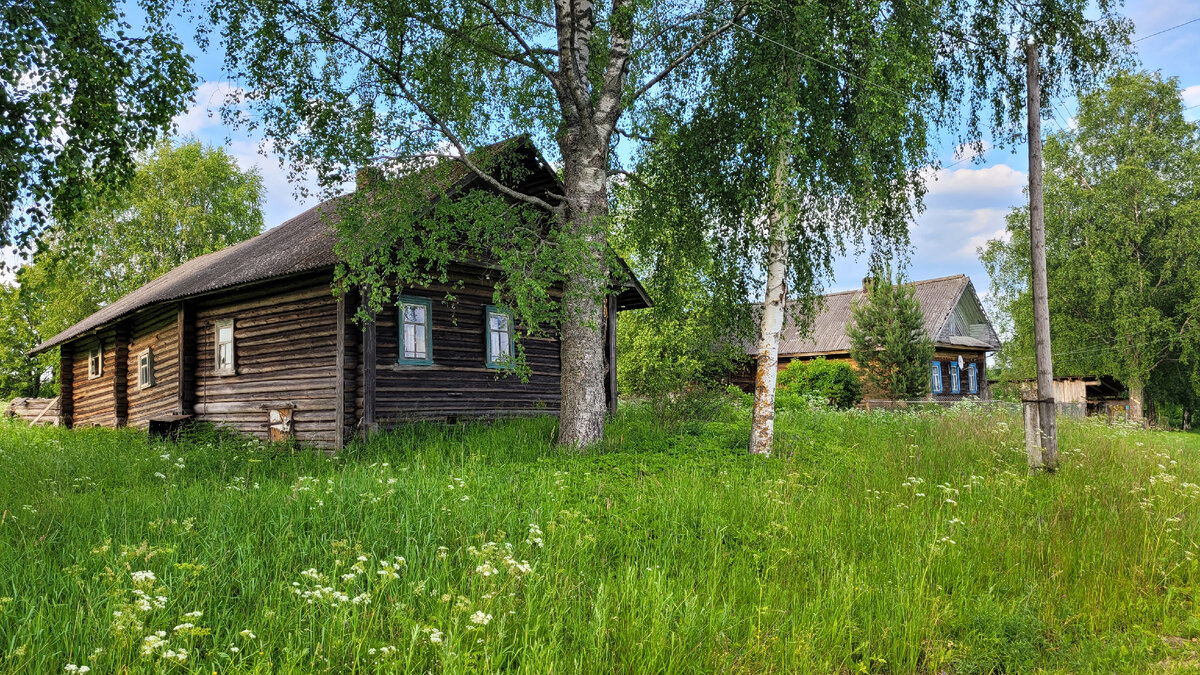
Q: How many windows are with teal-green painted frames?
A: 2